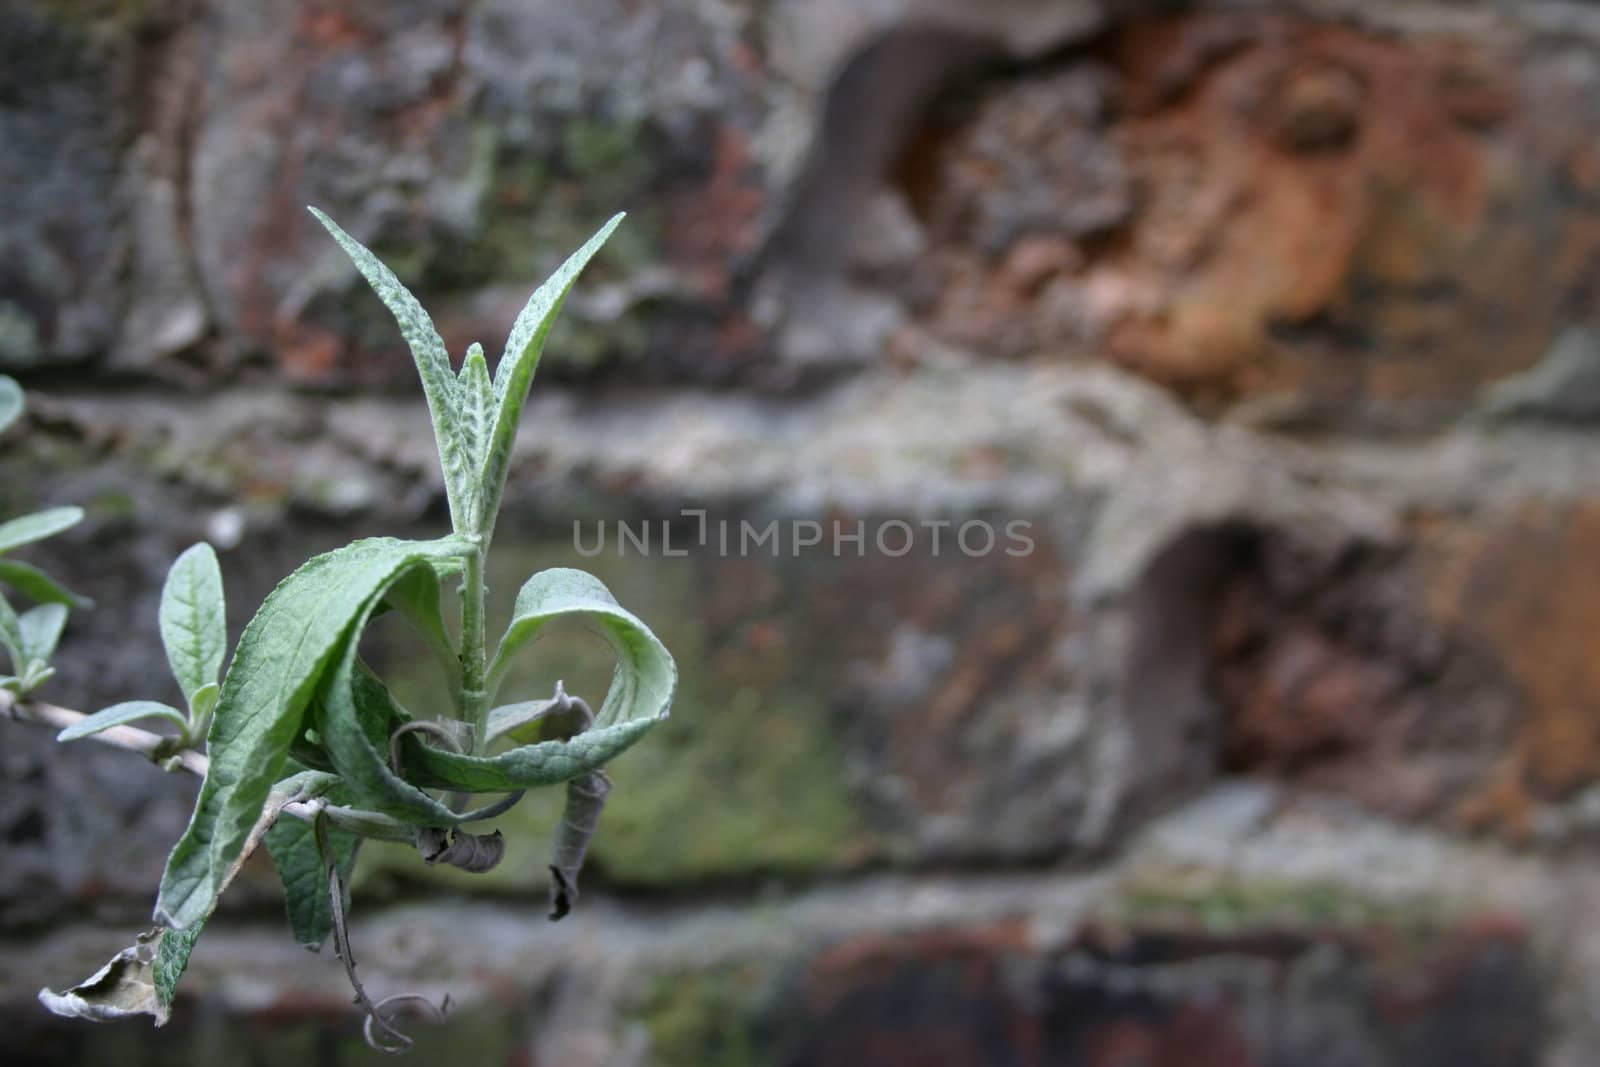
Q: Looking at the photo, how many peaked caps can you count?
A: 0